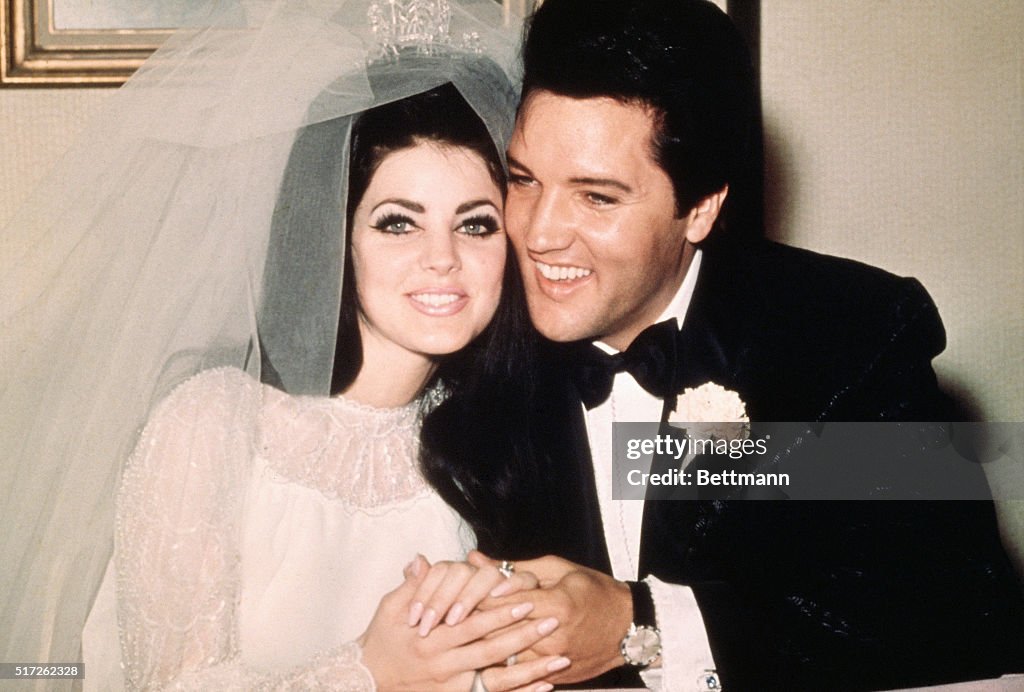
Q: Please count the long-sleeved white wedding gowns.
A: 1